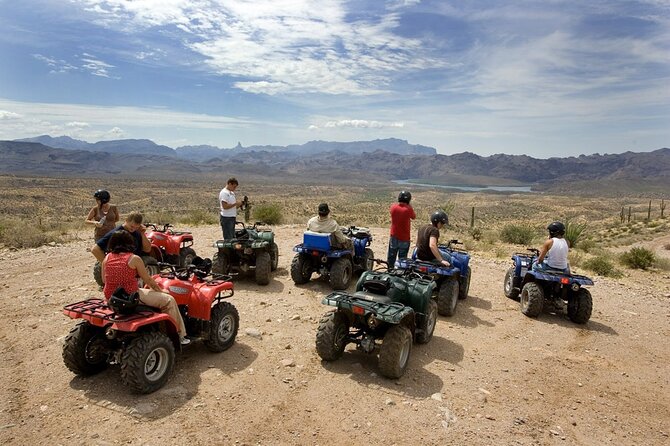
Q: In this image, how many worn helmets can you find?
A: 4